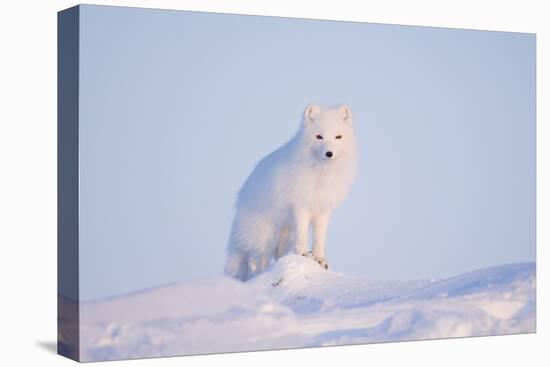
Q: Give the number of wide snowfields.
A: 1